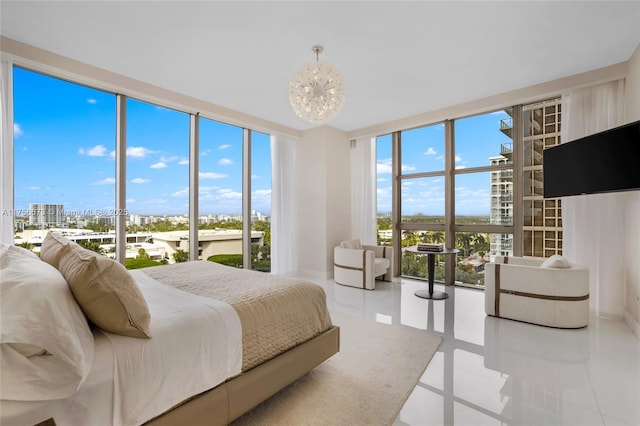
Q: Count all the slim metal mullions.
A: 6